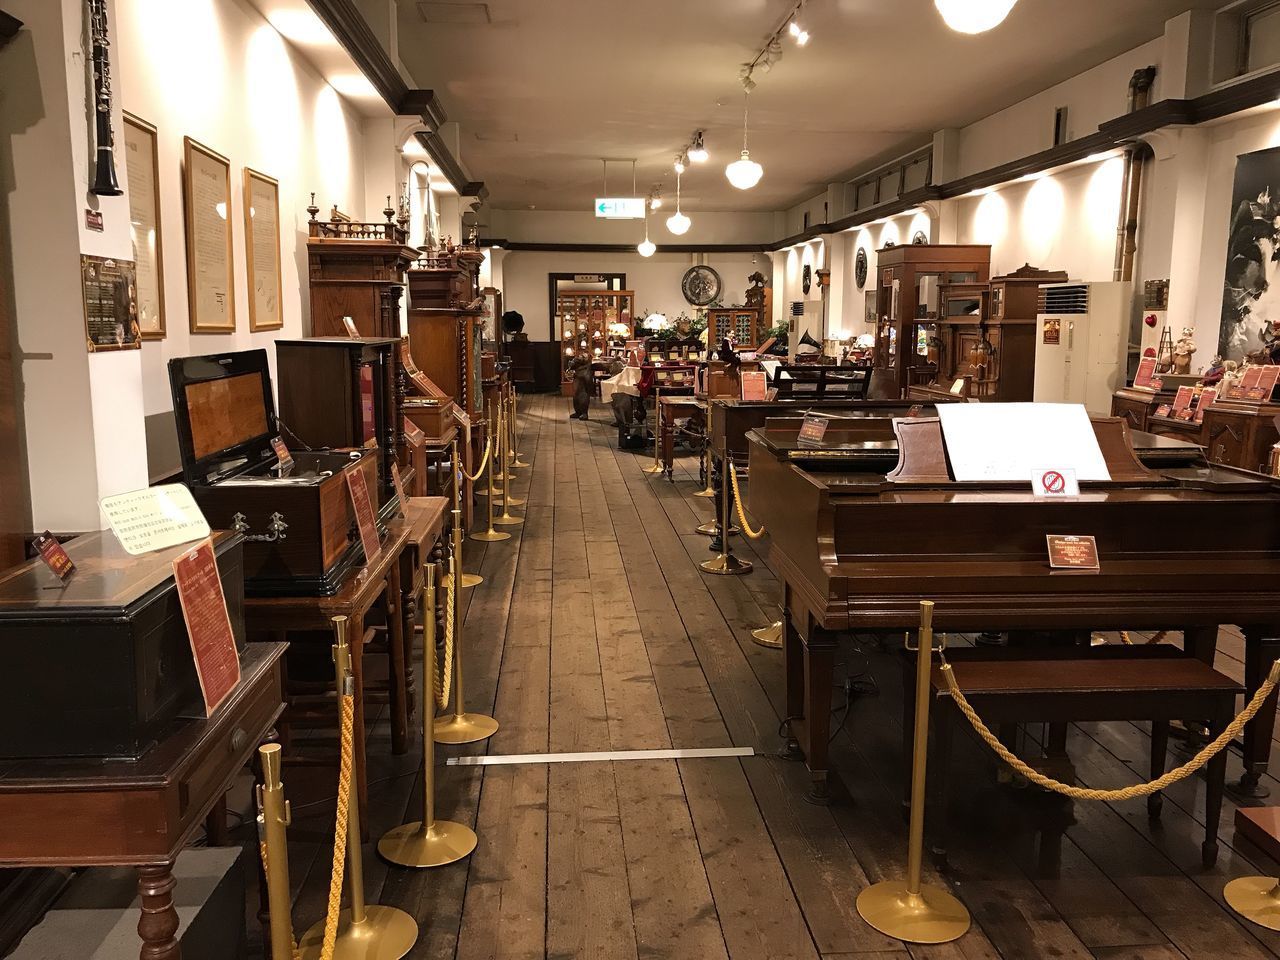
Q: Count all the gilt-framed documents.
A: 3